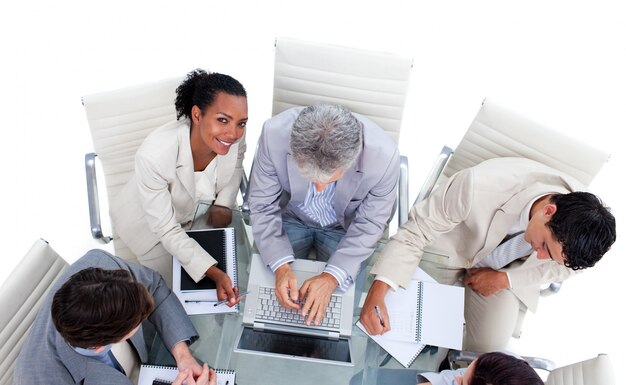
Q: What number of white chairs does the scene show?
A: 5